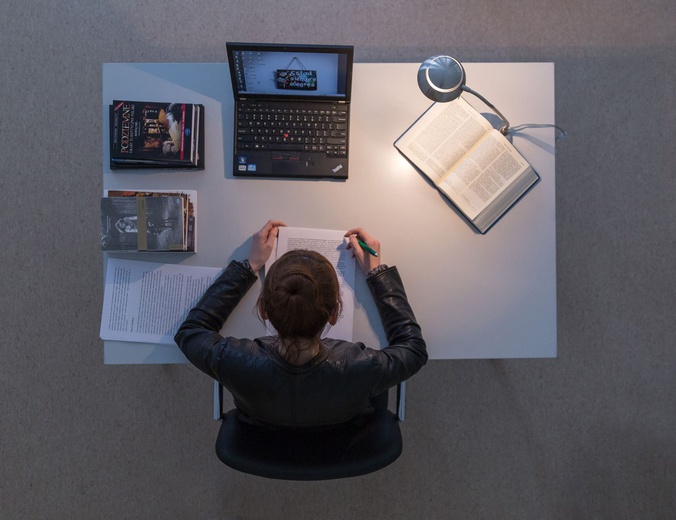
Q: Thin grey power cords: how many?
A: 1